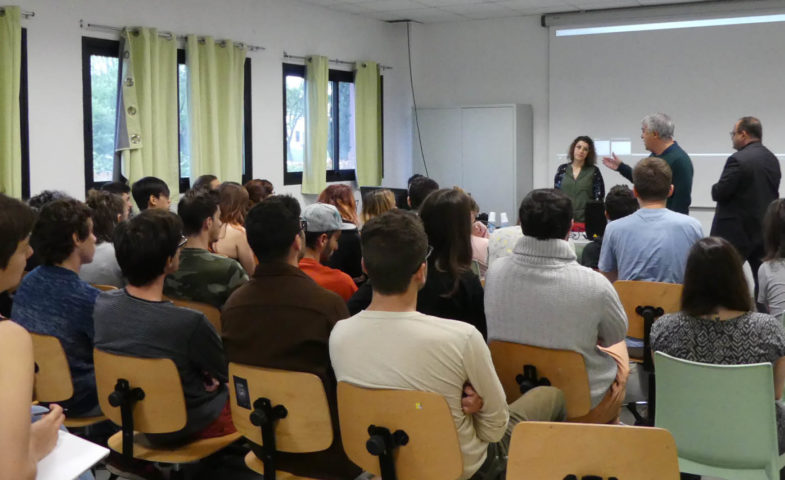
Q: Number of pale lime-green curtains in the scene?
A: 5